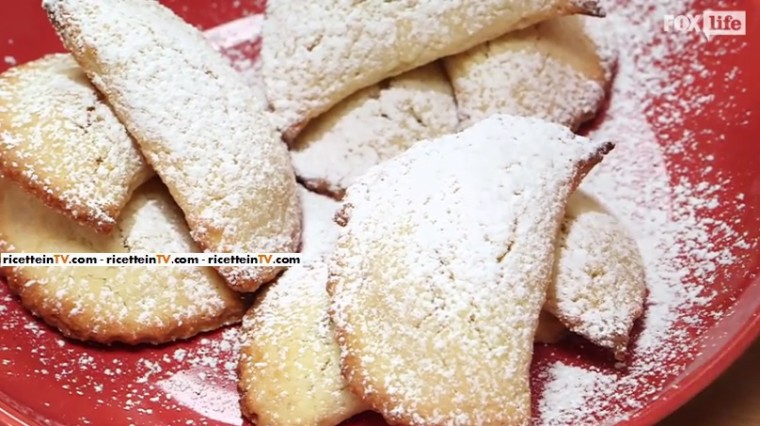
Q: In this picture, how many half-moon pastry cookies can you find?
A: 9